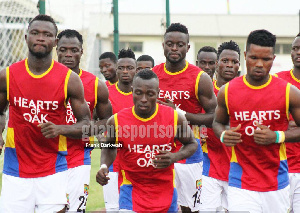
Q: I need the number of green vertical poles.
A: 3